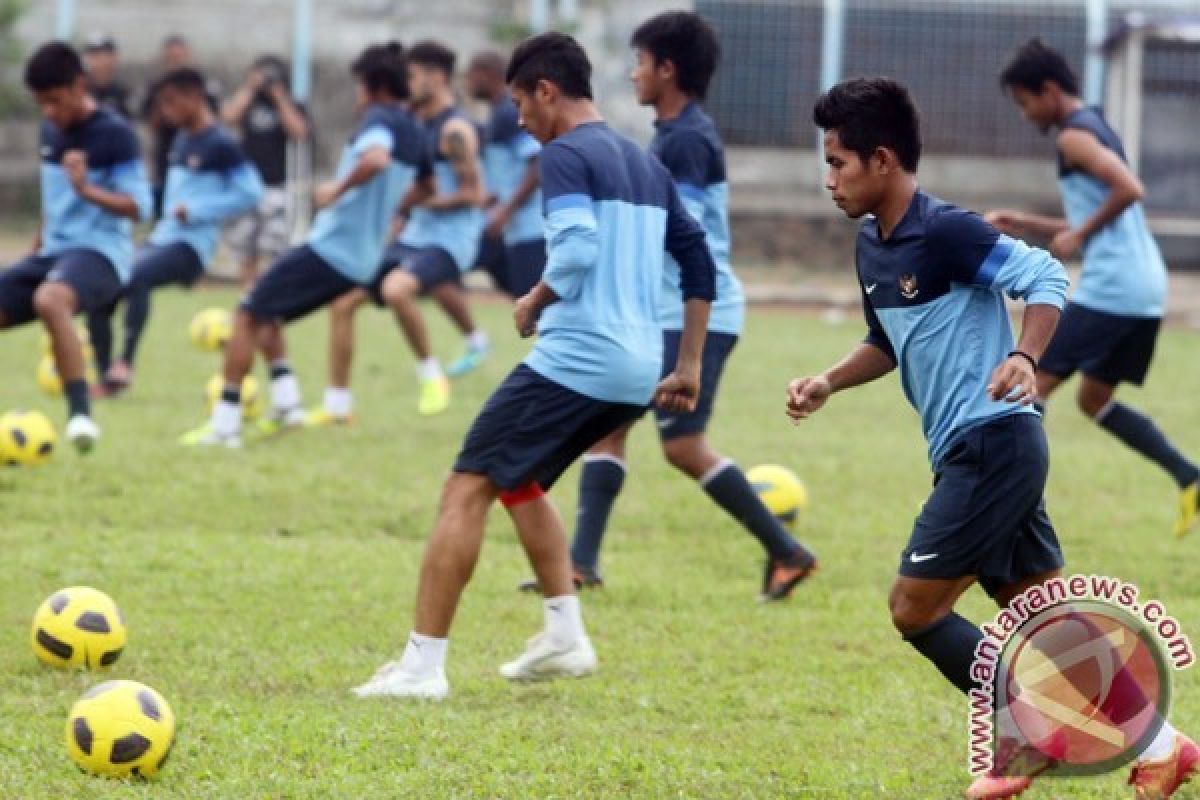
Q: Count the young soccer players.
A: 9